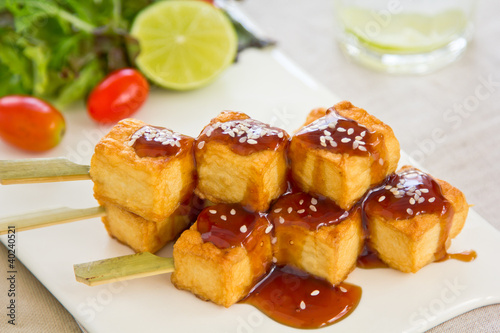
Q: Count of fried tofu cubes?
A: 7